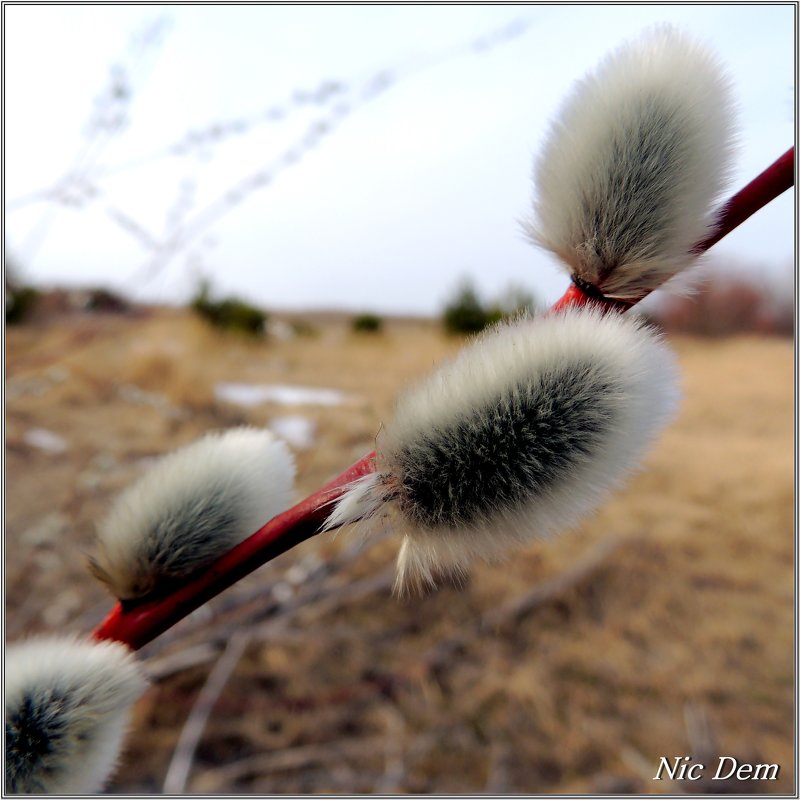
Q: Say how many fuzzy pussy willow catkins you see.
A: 4